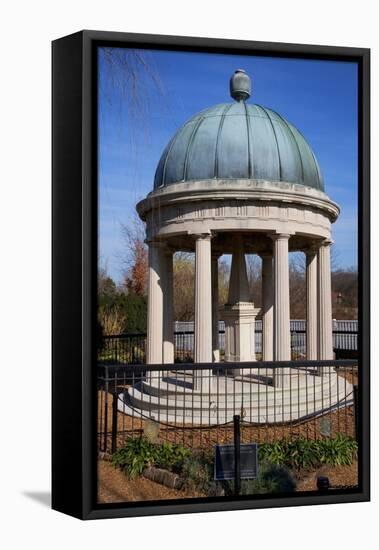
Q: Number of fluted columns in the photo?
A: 8